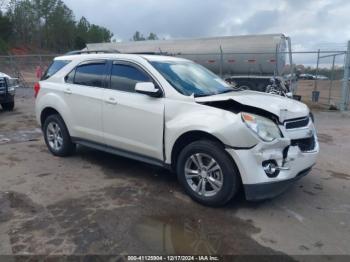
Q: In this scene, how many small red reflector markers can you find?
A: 4